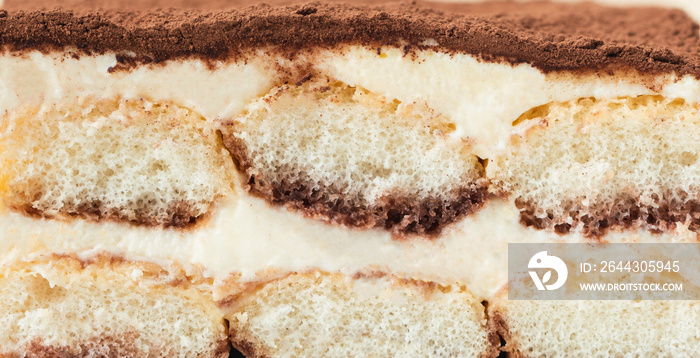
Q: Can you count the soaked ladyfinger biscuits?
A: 6